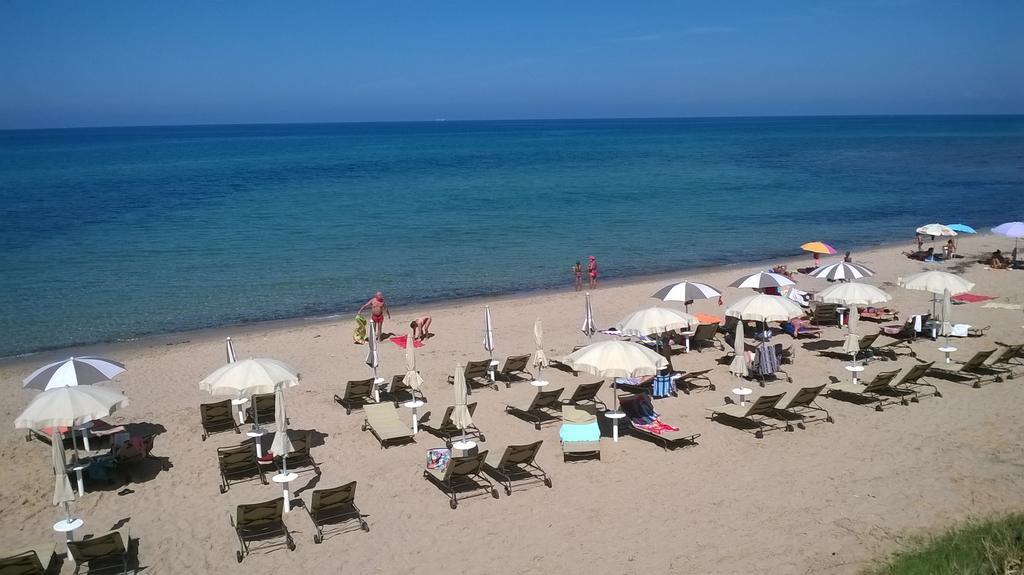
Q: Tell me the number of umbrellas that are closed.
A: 12